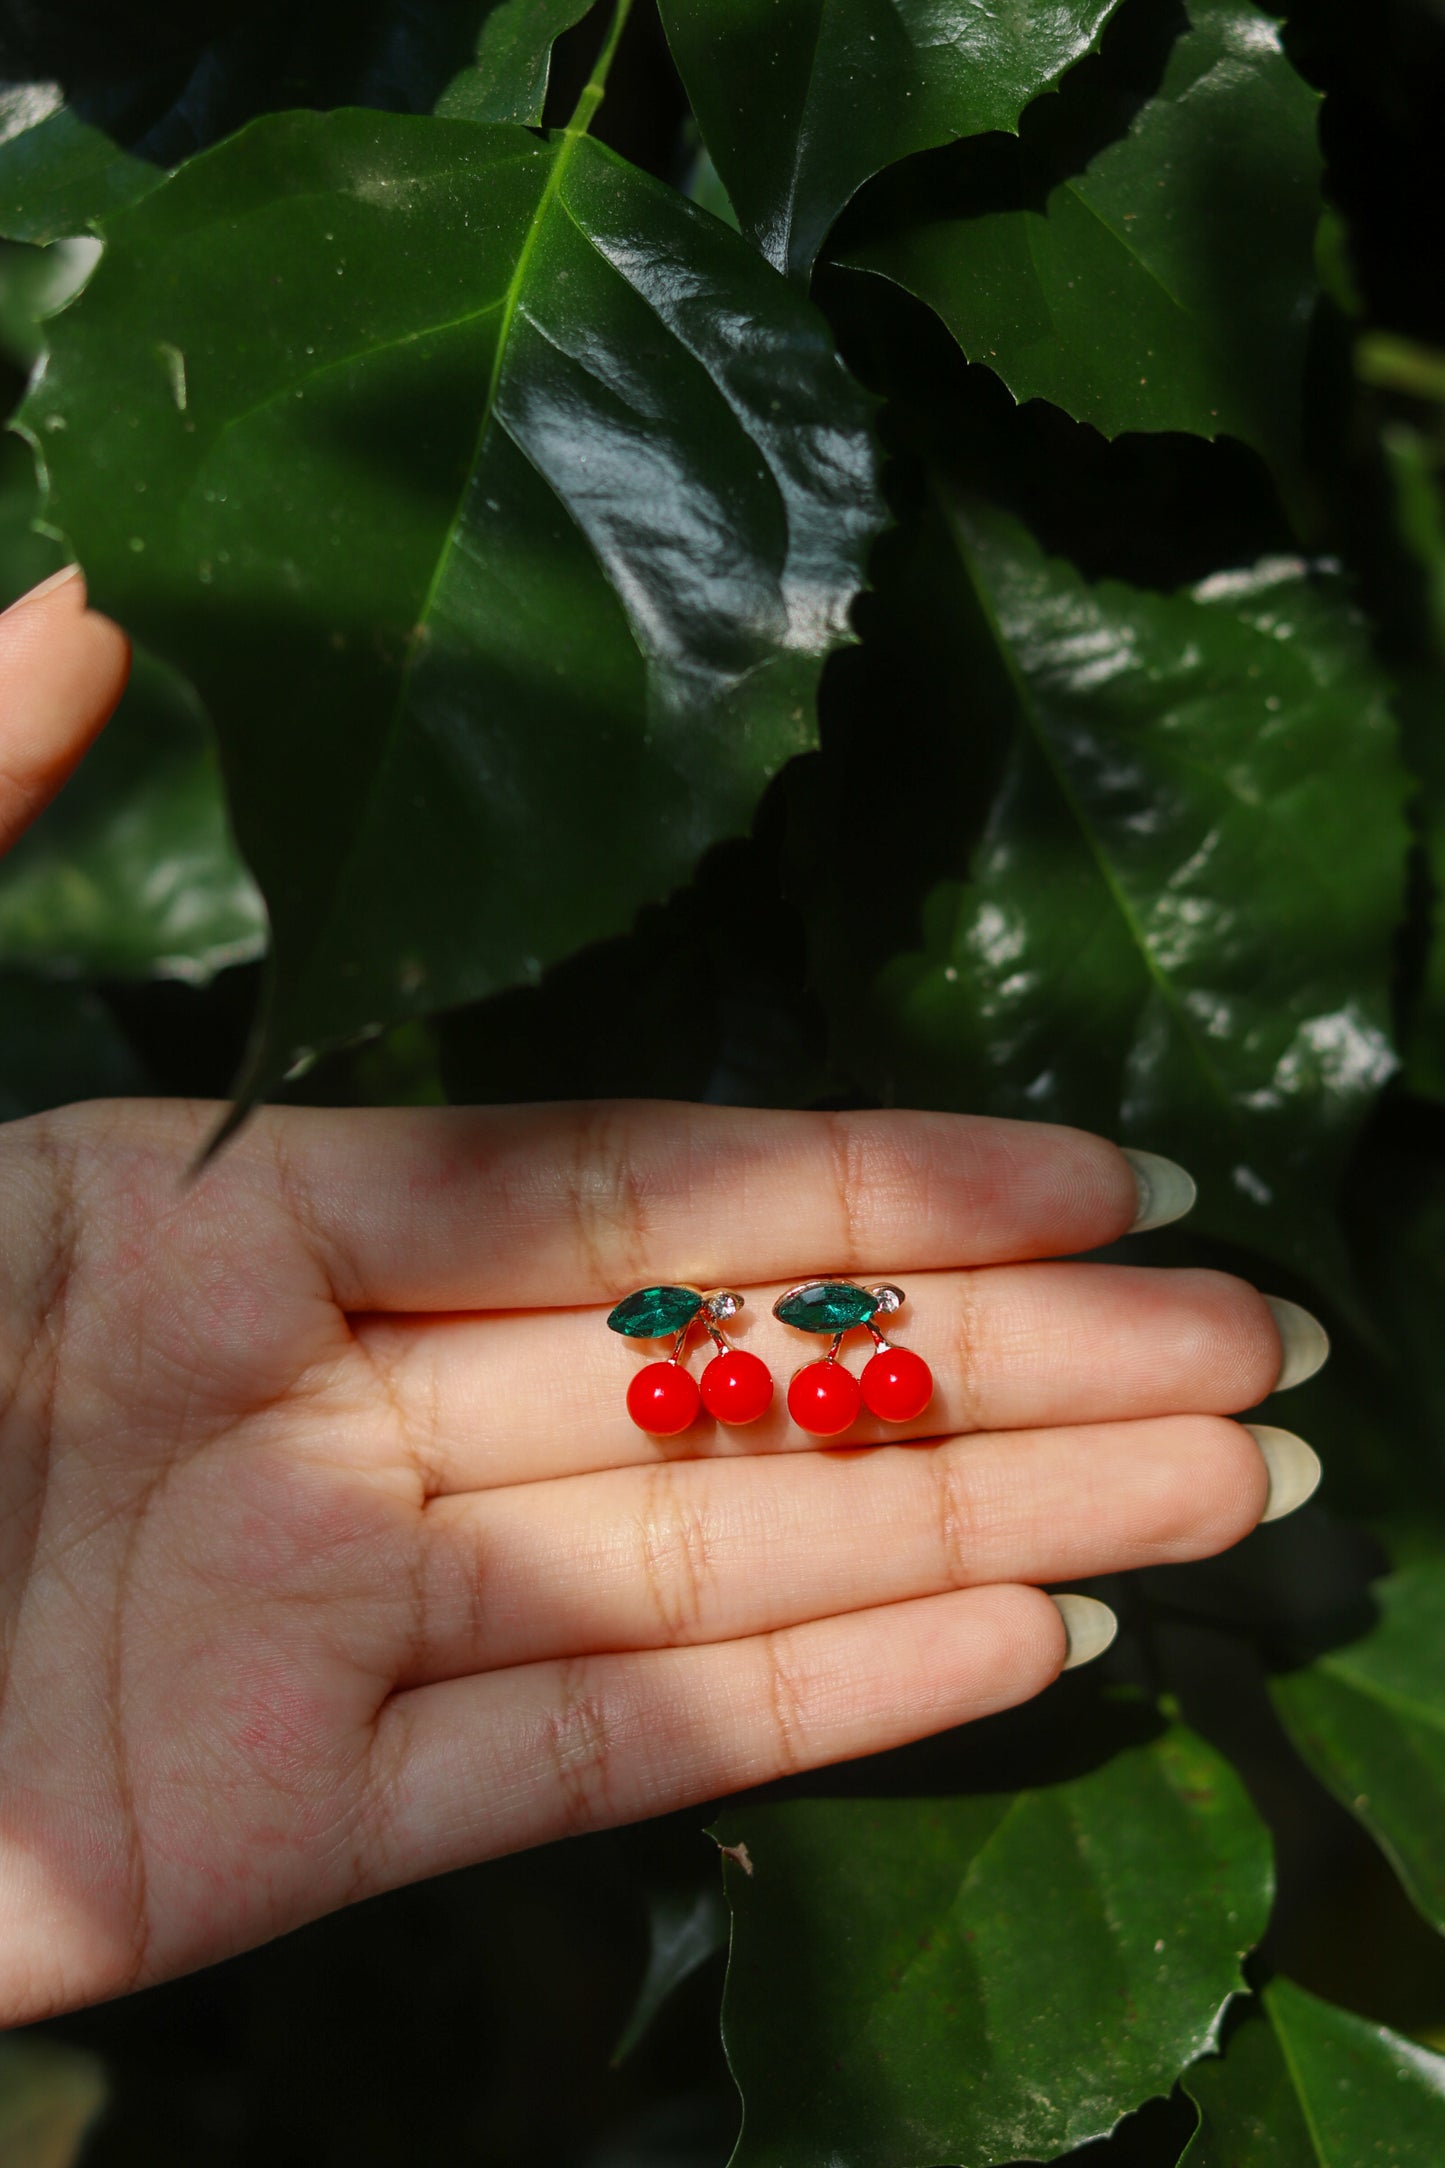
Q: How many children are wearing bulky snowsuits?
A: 0